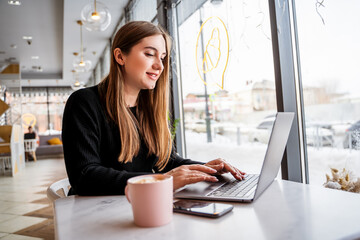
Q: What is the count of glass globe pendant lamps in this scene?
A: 3